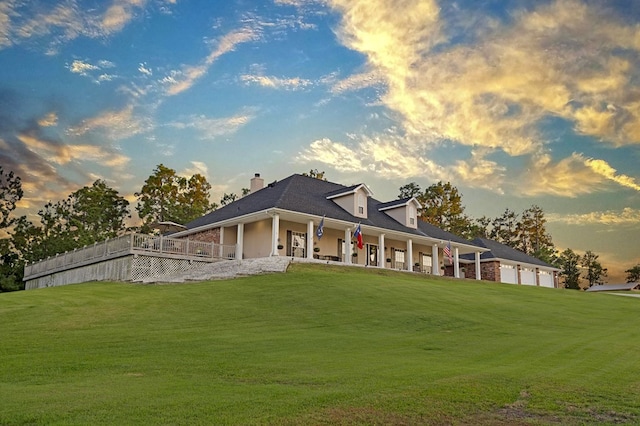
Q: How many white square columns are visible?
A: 10